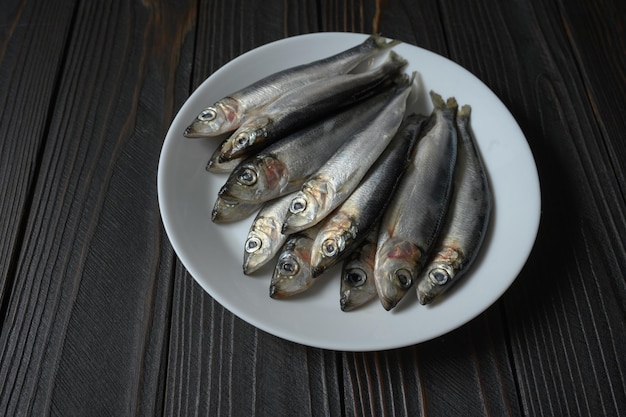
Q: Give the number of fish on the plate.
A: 12